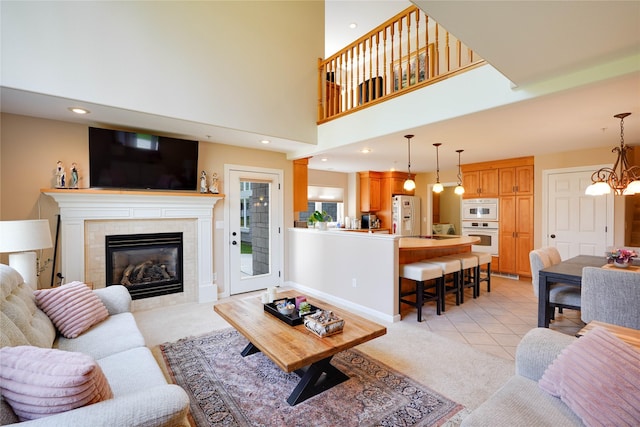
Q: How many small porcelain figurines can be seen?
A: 4